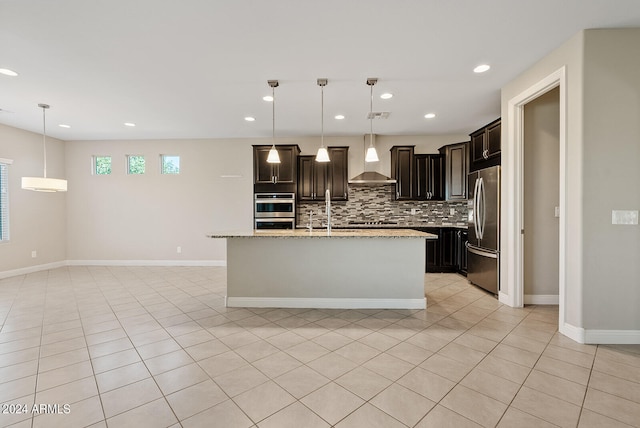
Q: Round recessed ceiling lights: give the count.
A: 9